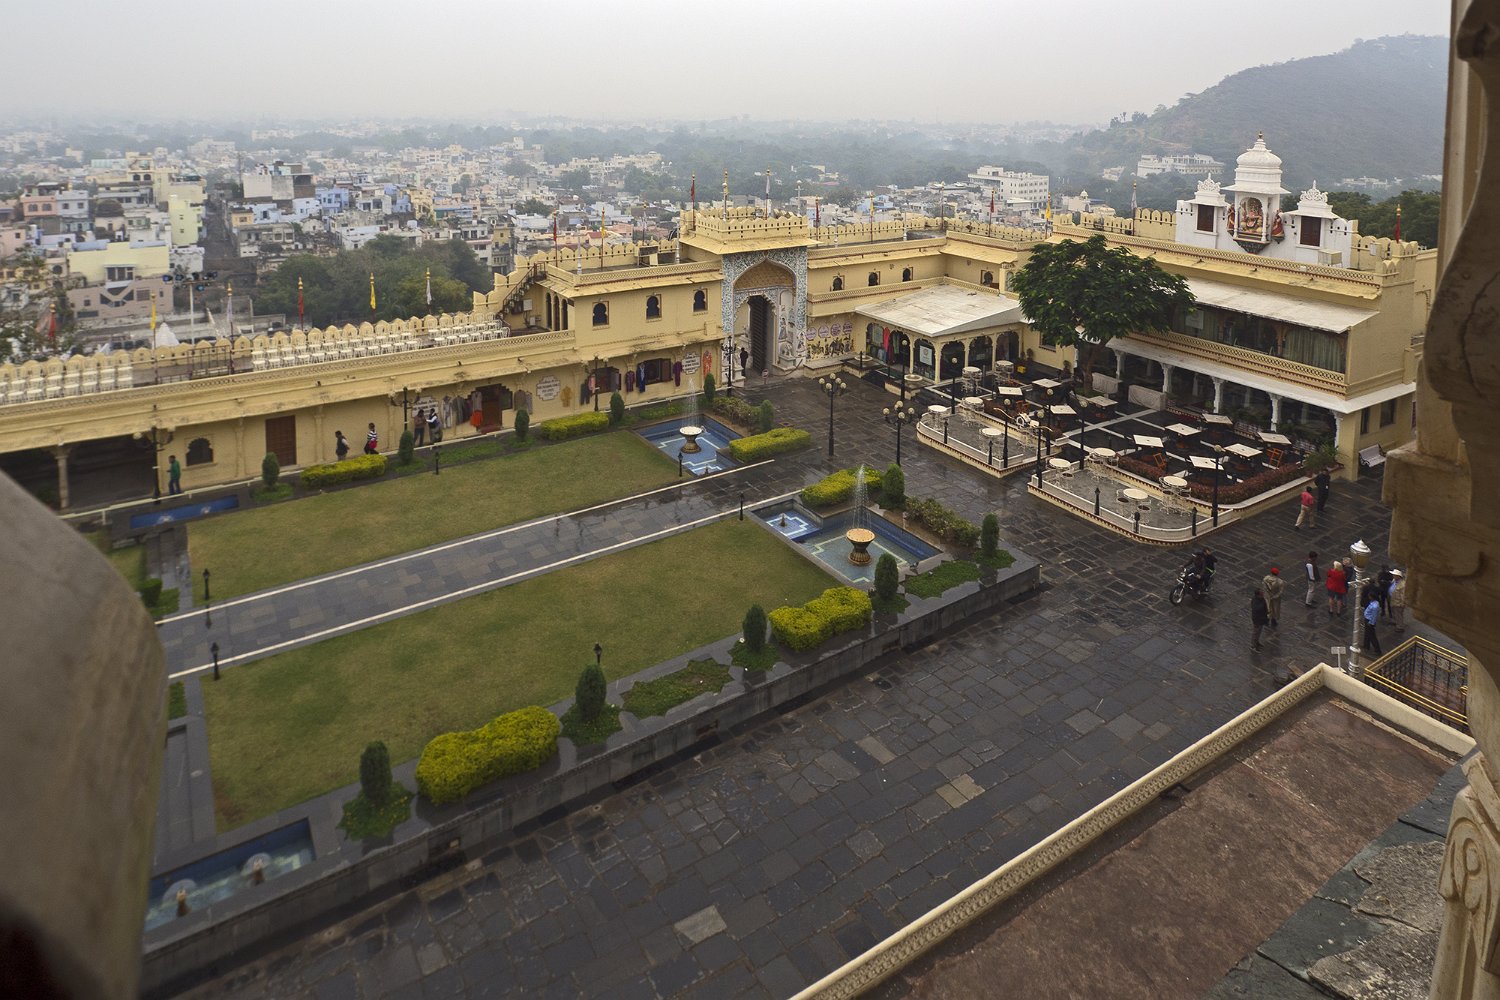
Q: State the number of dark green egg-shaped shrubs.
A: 12